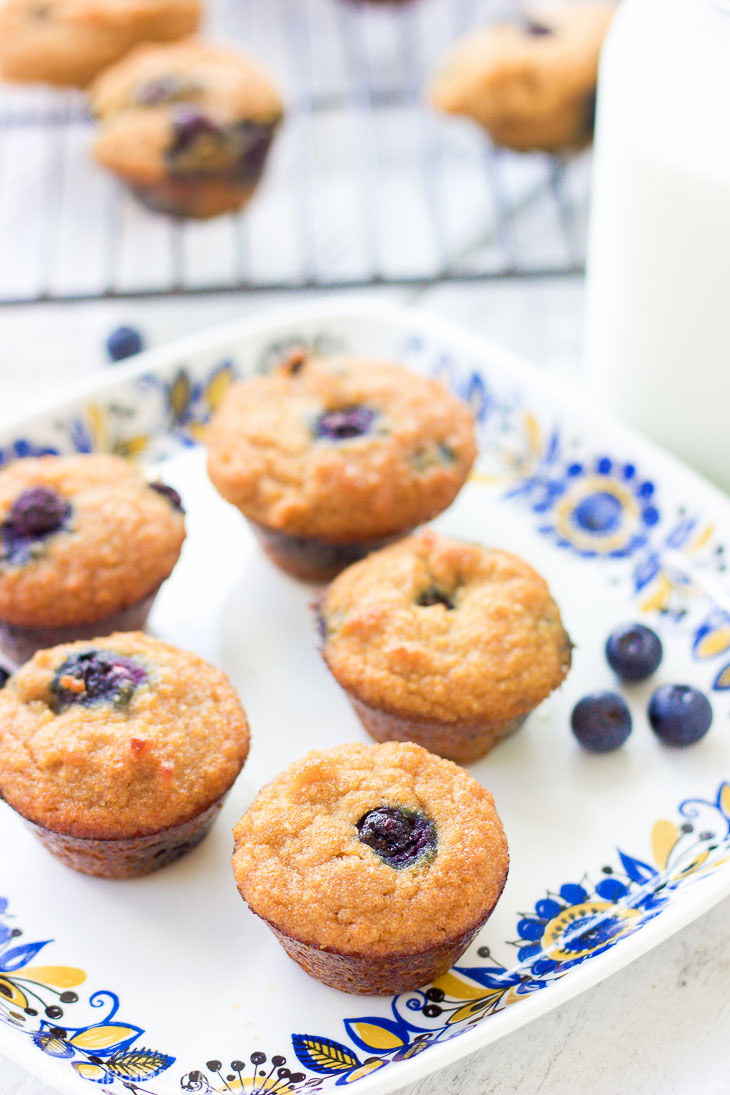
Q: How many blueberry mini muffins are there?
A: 8